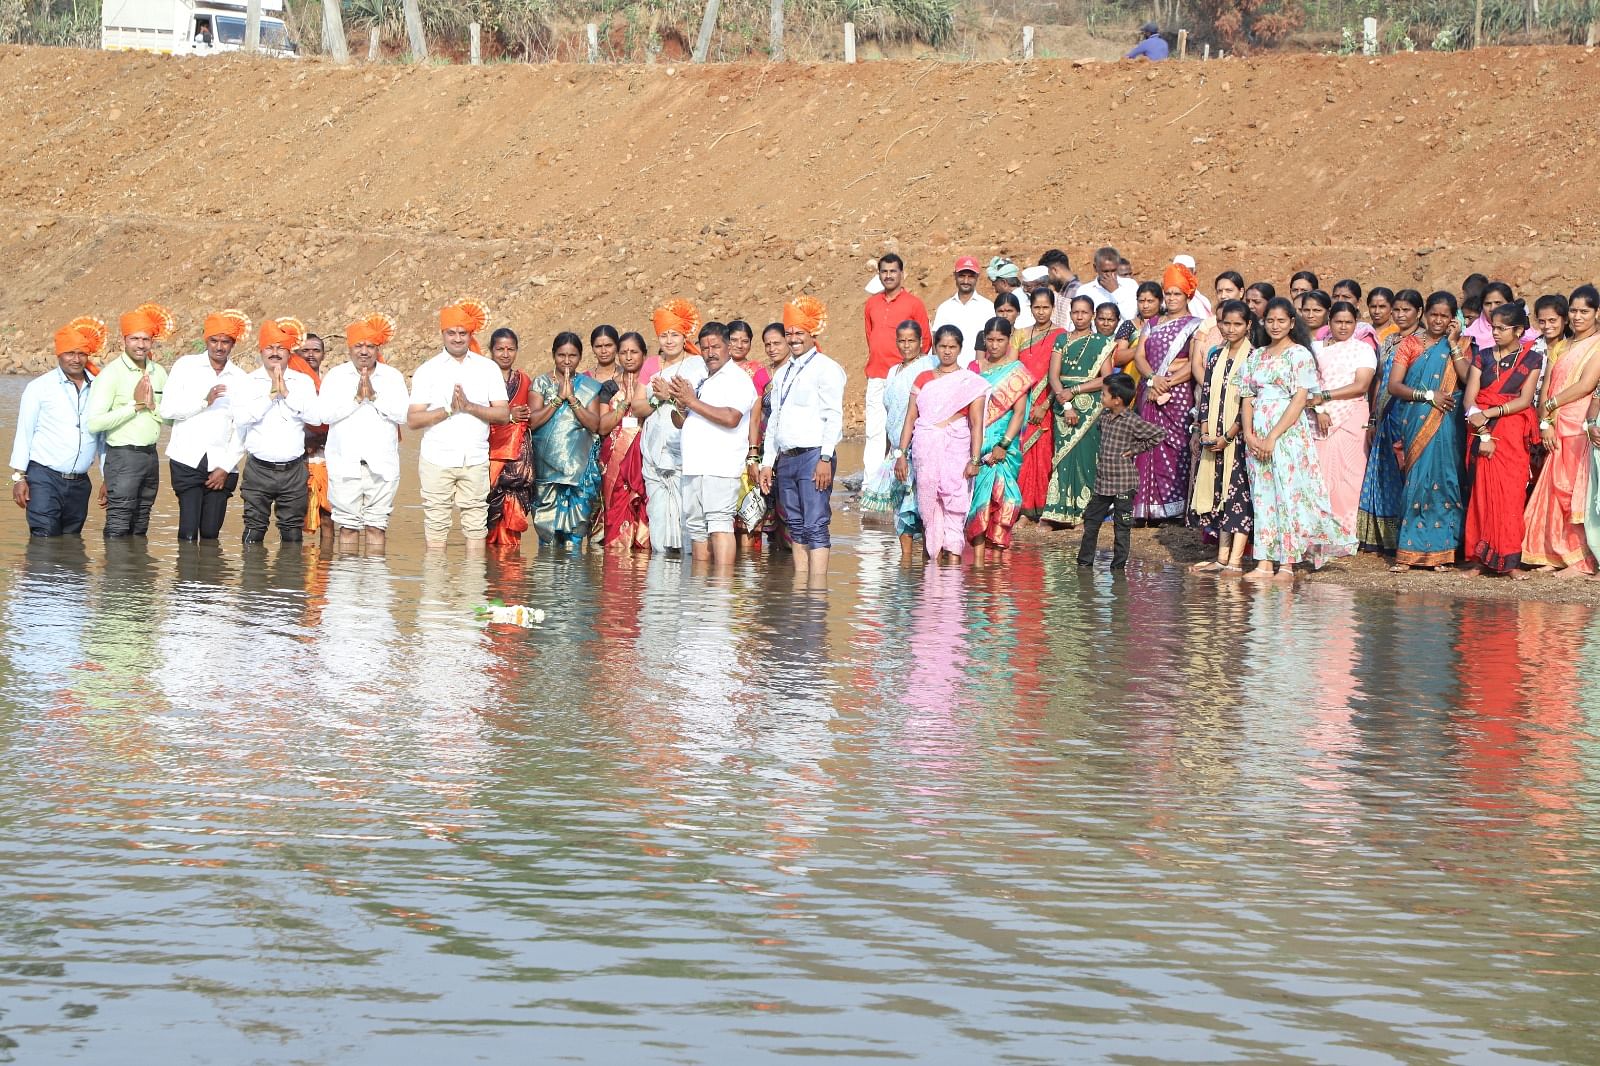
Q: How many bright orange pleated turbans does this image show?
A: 9